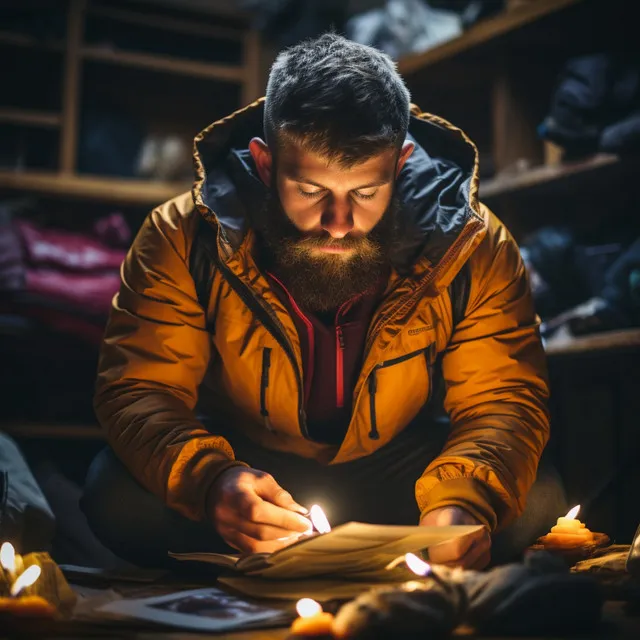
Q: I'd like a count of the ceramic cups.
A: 0